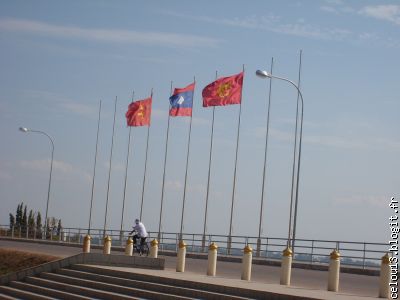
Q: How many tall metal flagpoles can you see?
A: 10